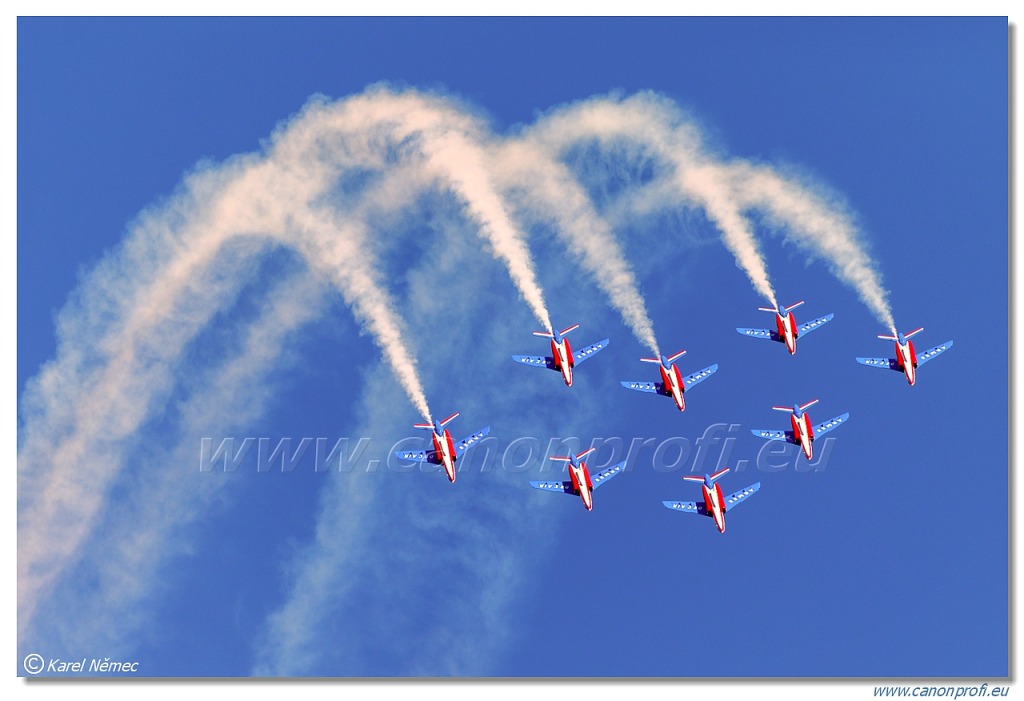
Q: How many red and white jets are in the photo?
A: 8